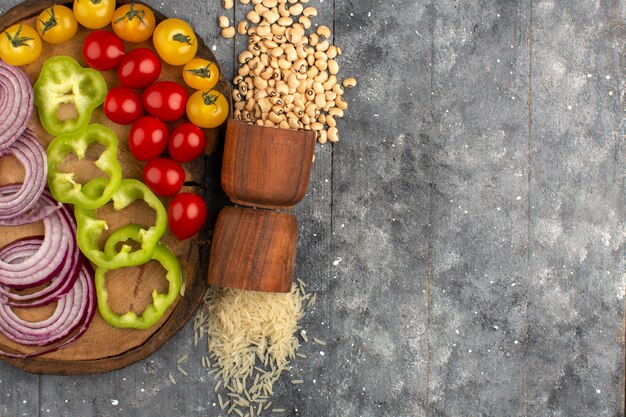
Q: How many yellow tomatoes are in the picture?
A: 7